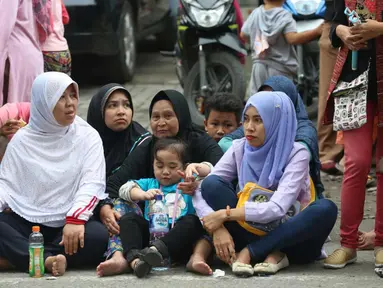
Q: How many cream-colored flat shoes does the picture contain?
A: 2